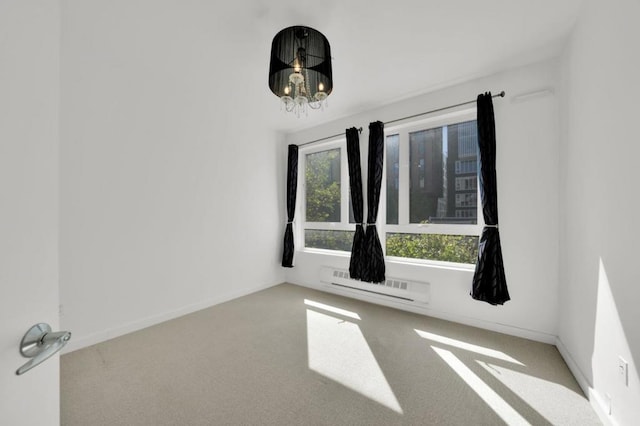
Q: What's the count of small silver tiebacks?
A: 4